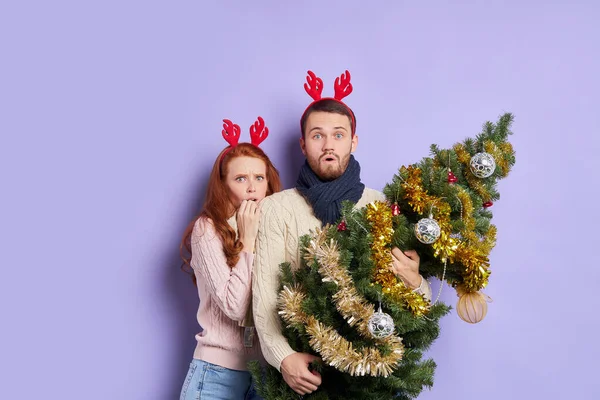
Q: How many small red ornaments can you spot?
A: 4